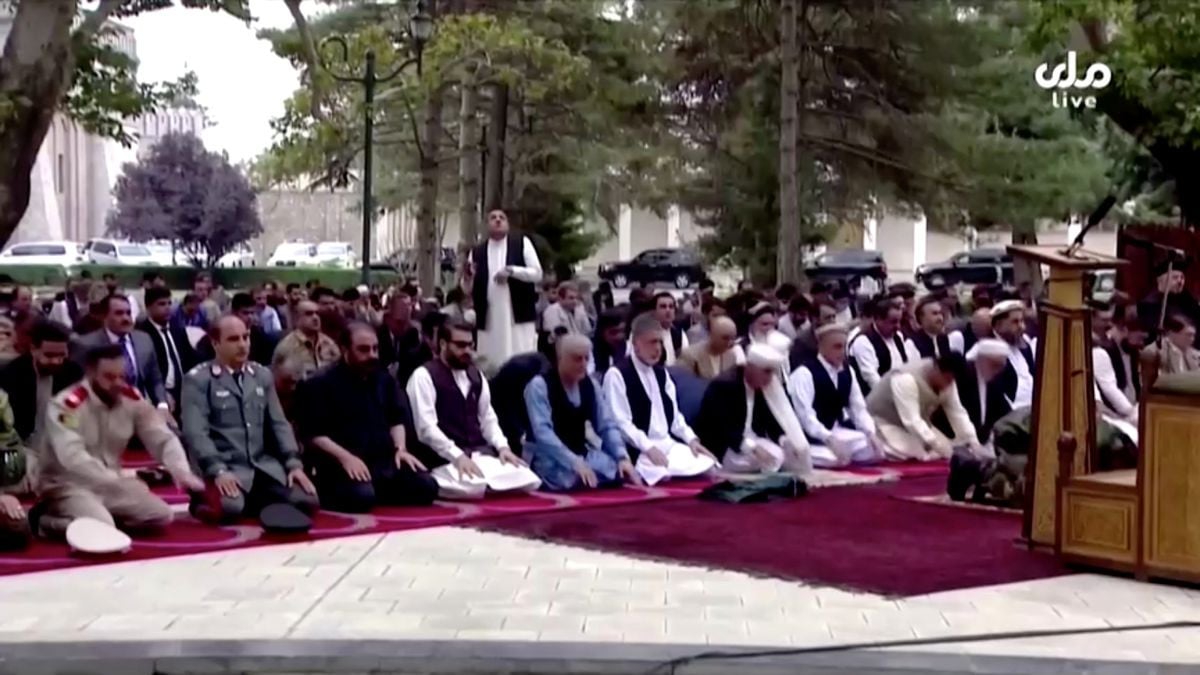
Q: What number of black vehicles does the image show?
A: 3